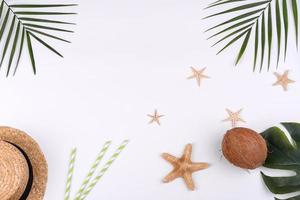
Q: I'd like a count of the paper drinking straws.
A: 3